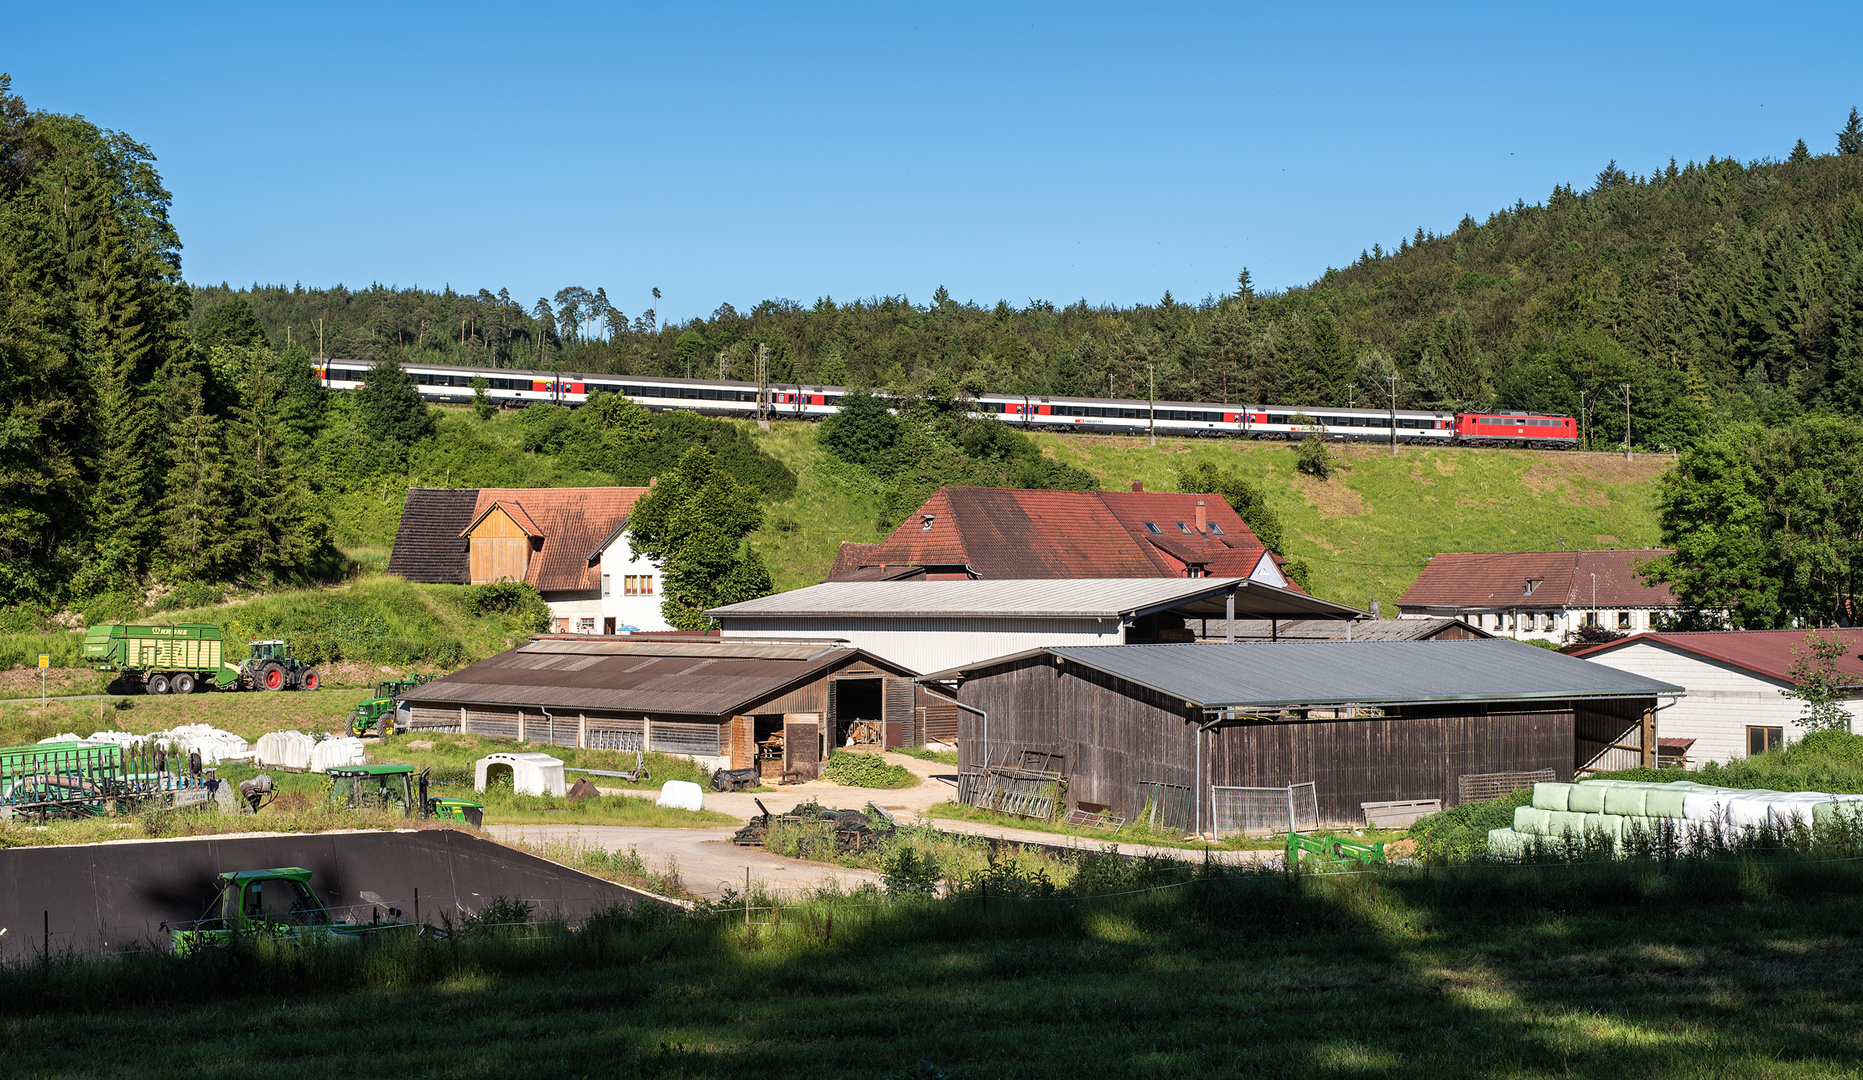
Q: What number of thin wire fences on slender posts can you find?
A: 1